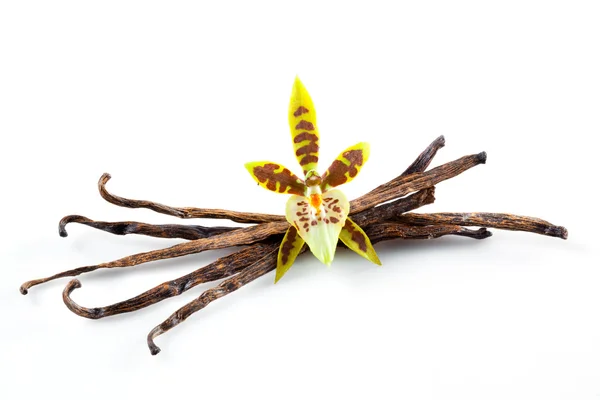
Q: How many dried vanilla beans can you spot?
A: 5